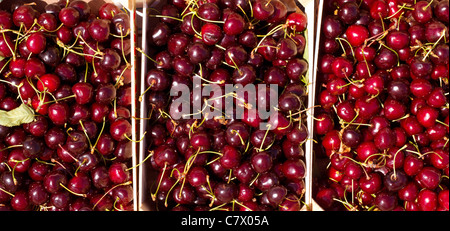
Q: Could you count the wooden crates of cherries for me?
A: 3